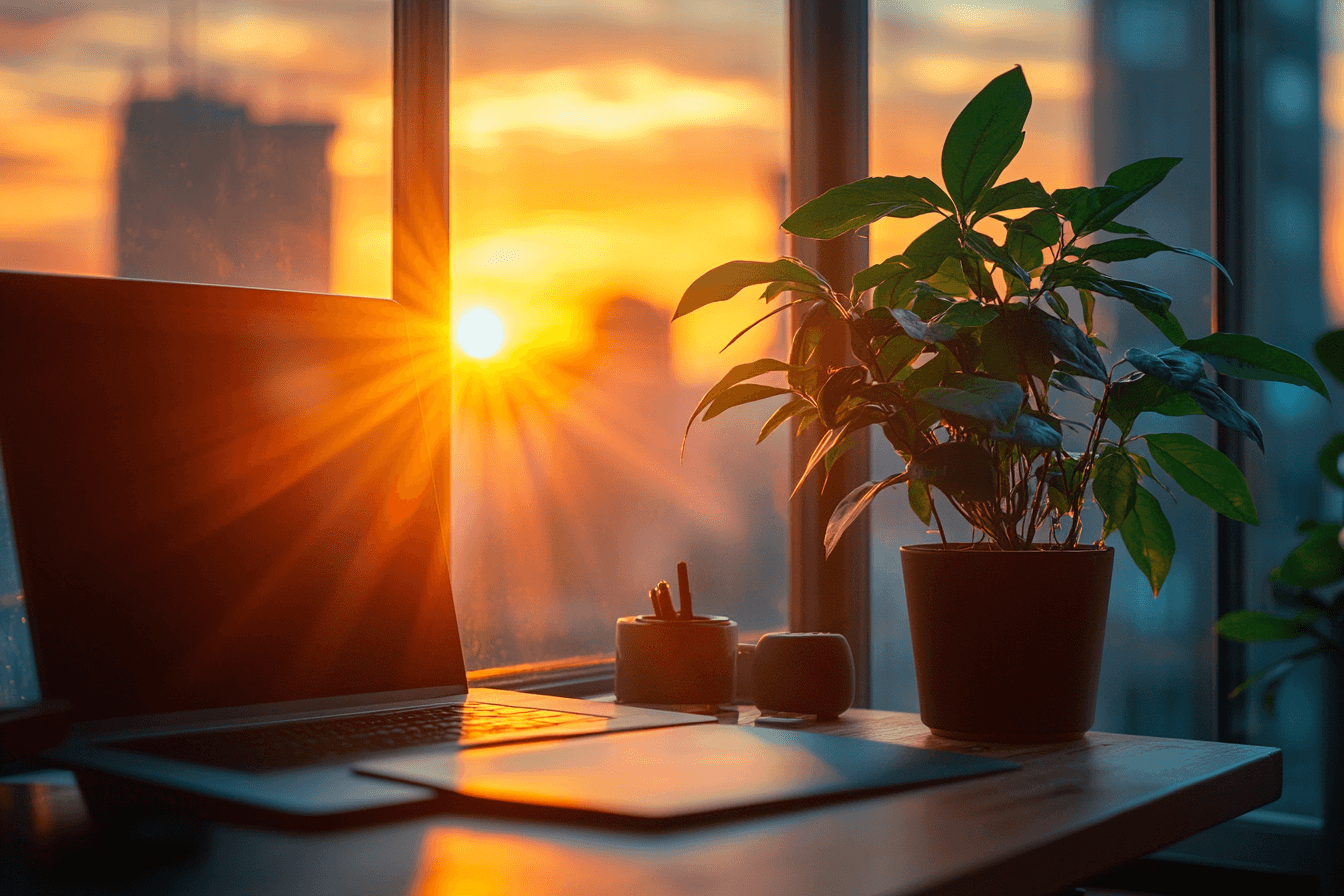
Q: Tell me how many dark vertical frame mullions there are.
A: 3